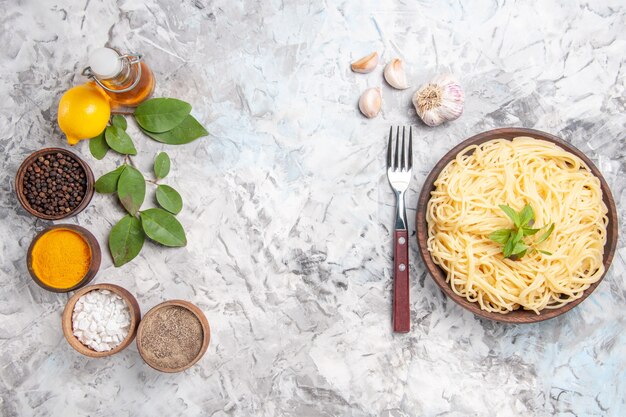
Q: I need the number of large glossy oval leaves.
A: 11